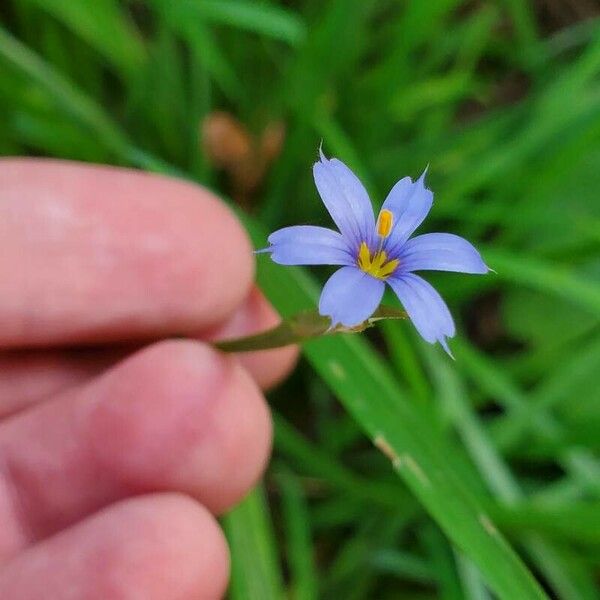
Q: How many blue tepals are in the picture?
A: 6